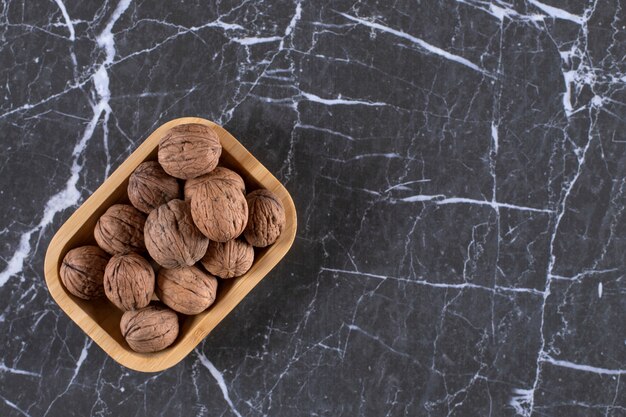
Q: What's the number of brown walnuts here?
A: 12